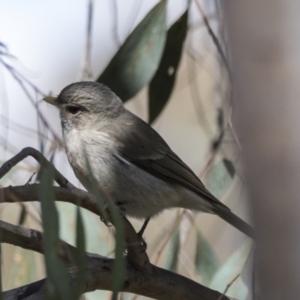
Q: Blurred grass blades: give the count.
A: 3